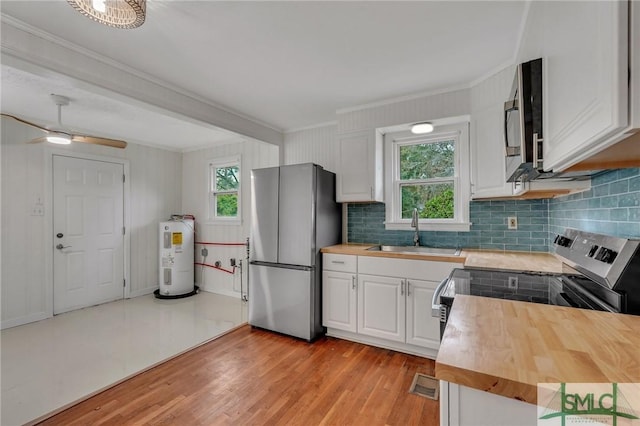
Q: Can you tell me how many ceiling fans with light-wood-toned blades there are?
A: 1